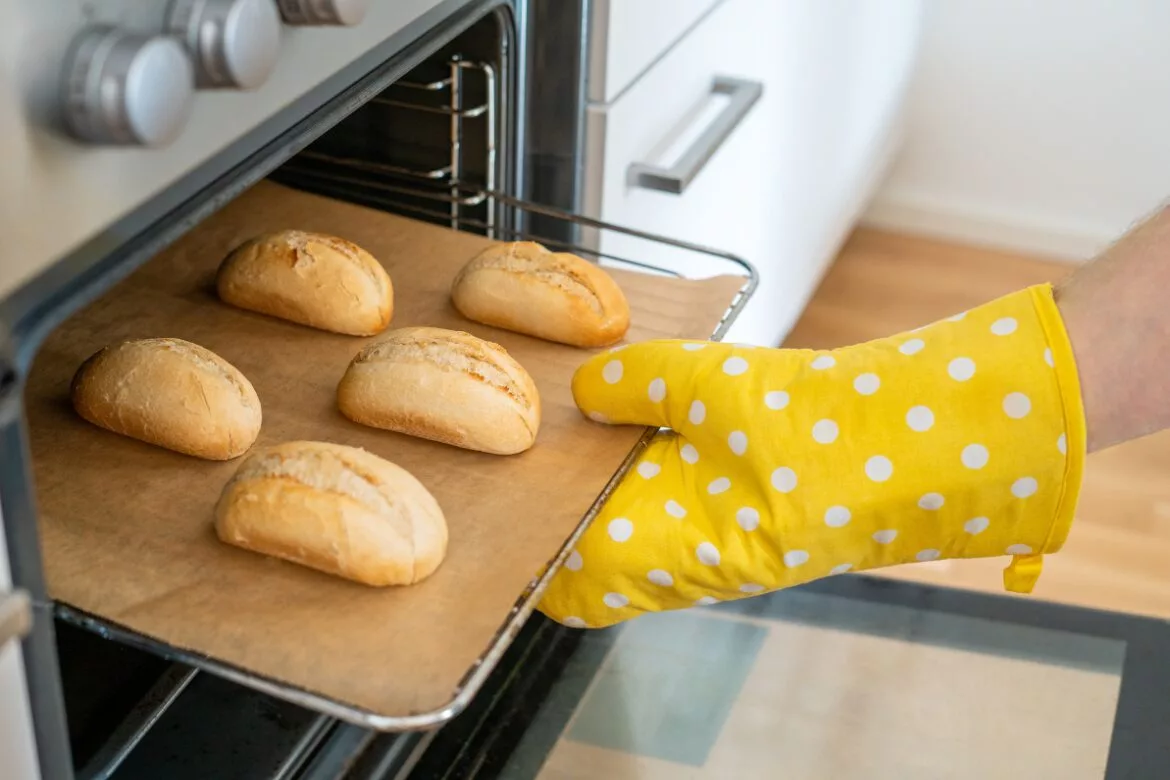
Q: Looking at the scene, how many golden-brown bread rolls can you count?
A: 5